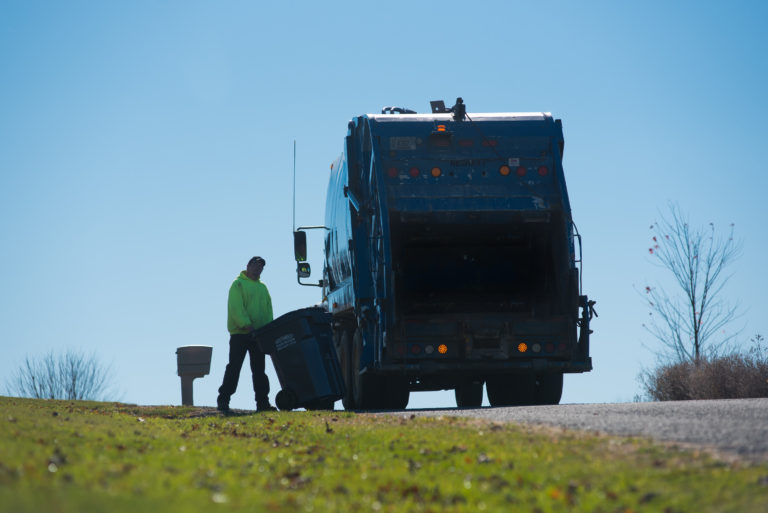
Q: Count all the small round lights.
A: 14